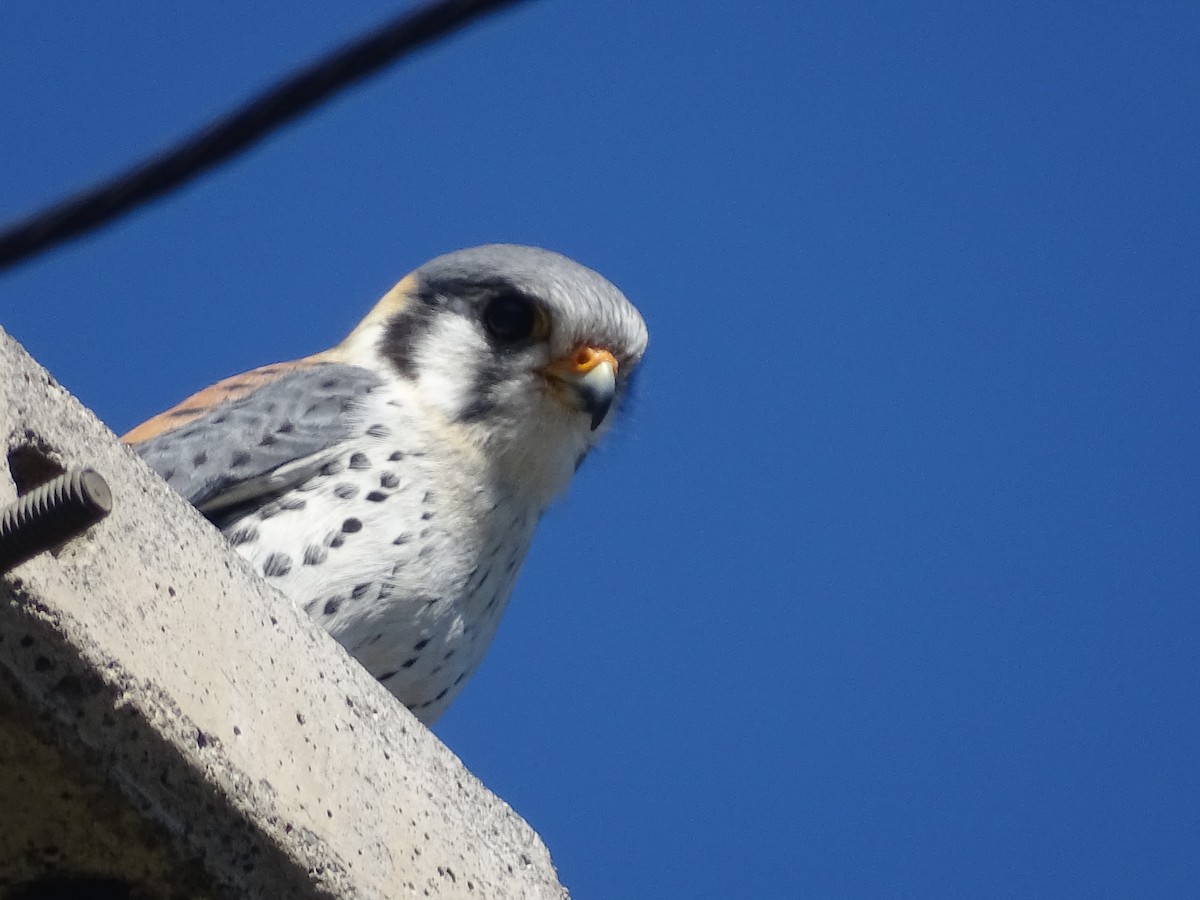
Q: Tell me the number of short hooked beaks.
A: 1